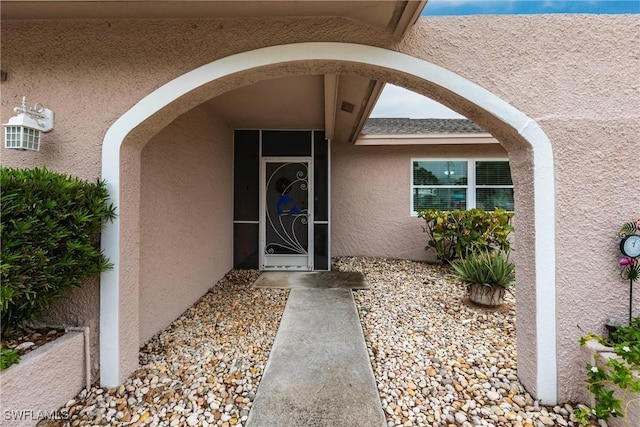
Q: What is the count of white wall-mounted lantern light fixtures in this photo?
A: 1